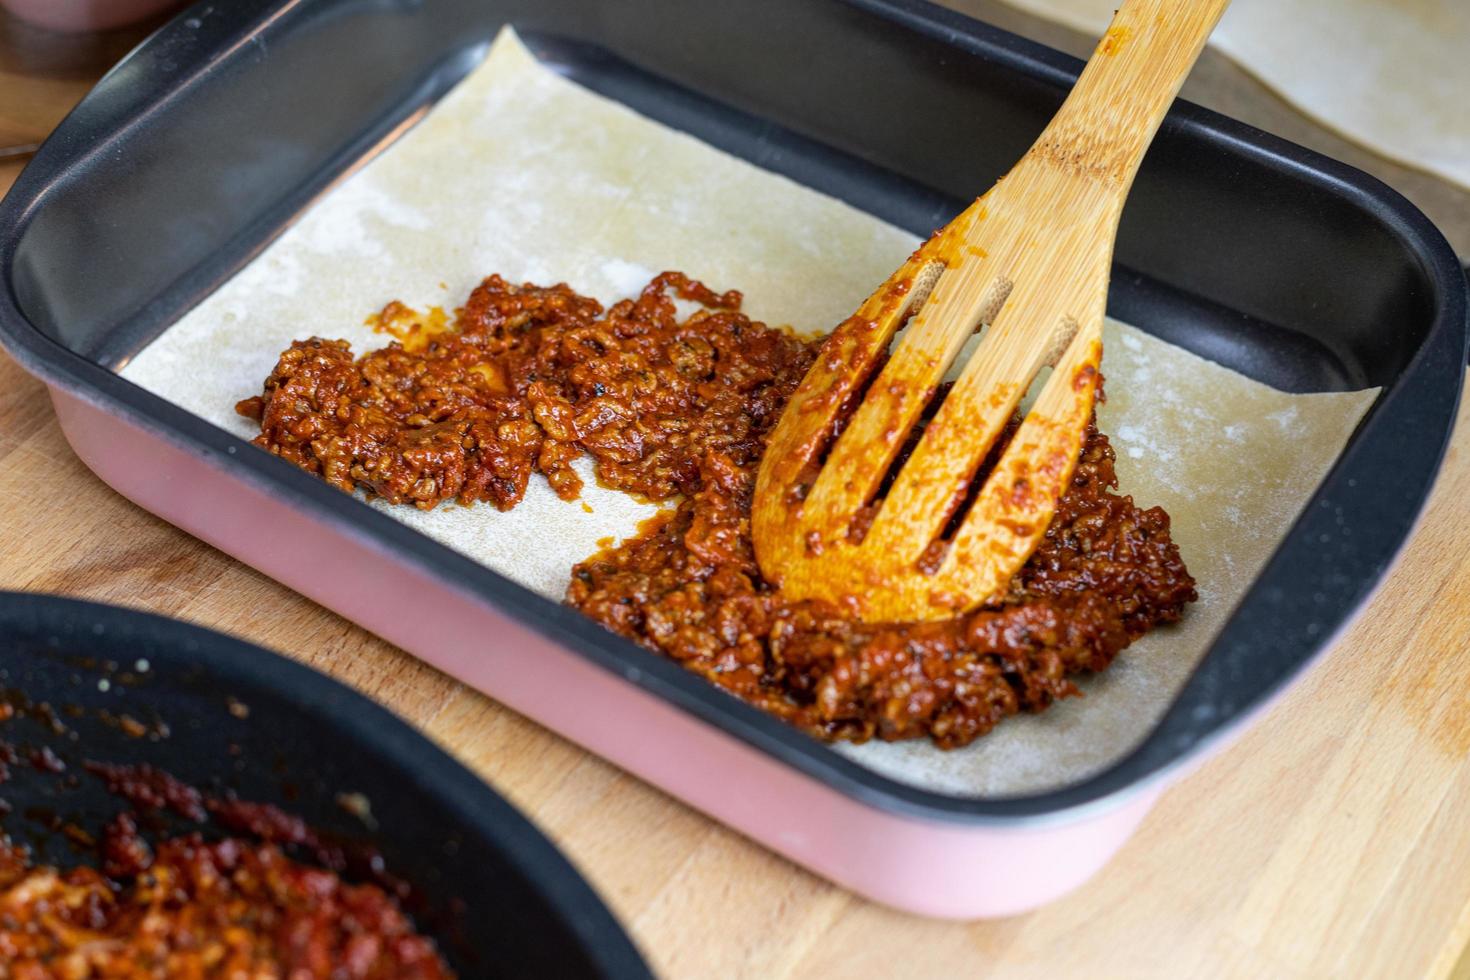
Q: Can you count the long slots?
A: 3